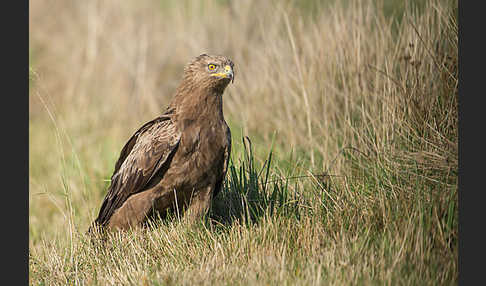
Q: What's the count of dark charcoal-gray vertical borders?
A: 2